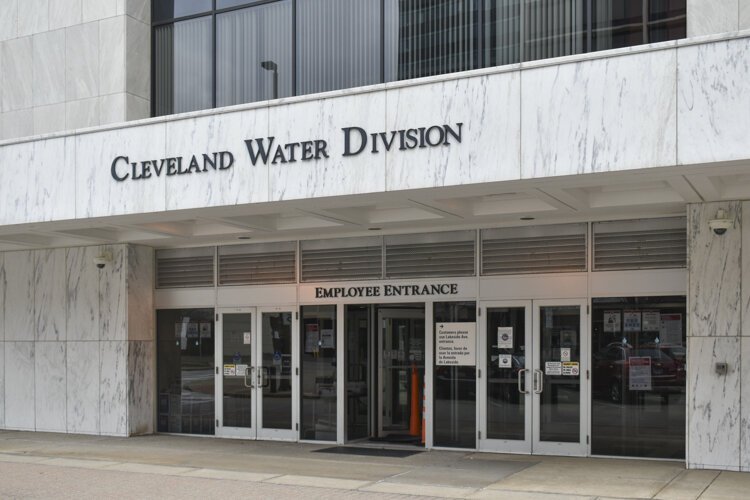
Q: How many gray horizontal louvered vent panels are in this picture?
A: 6